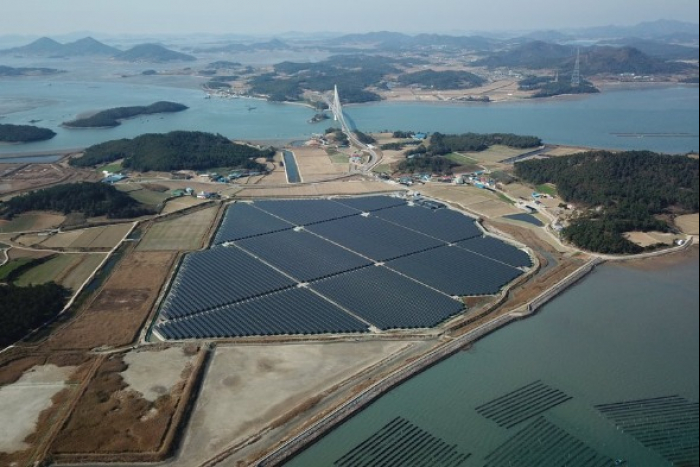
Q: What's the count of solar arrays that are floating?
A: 4